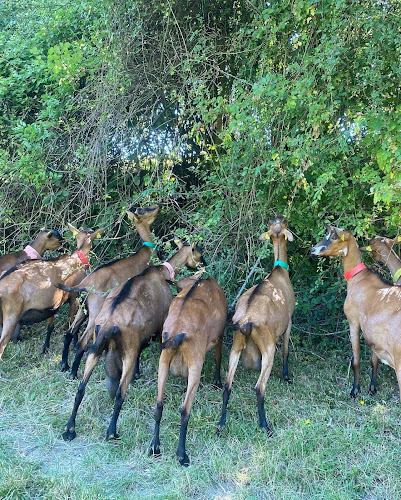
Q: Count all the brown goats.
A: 8